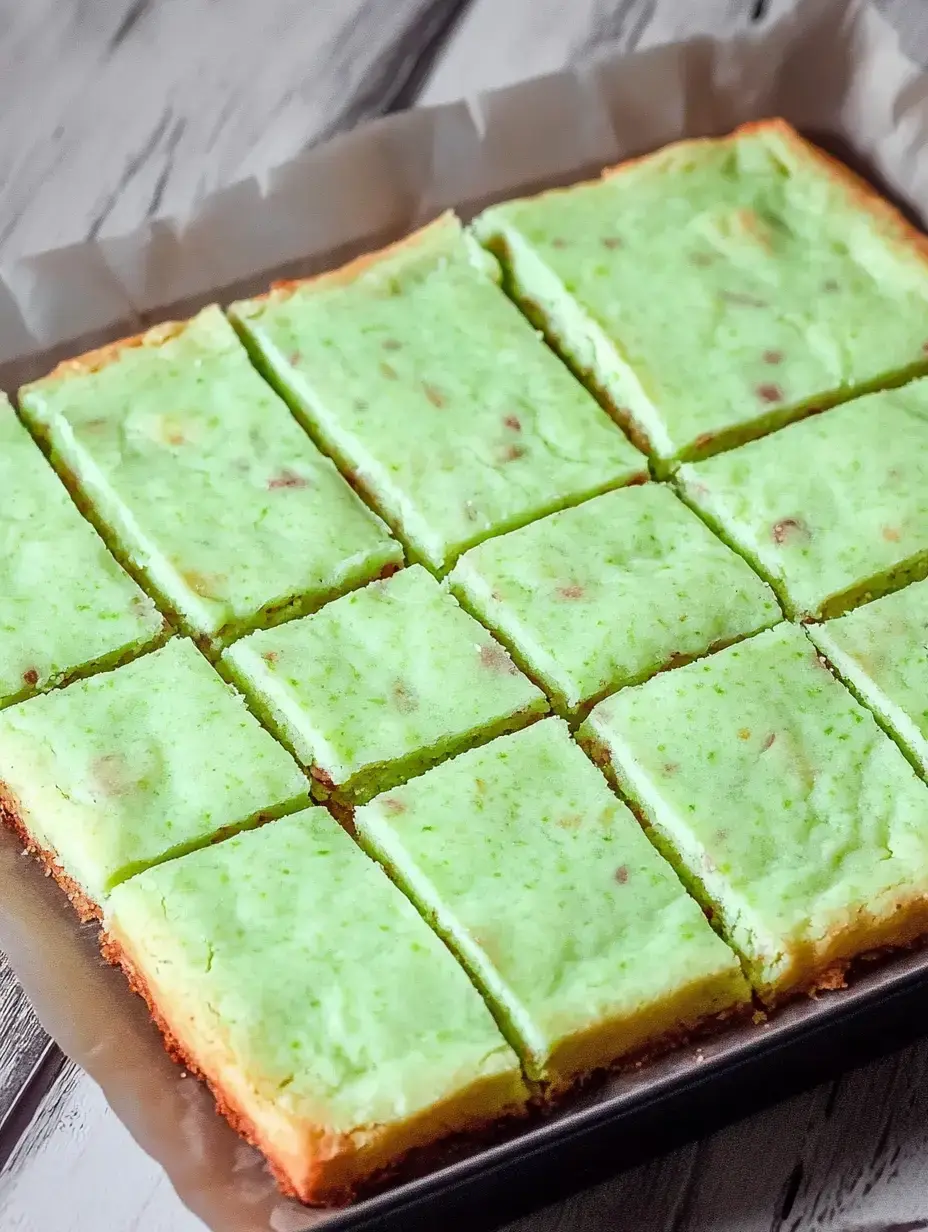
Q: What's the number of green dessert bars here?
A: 12